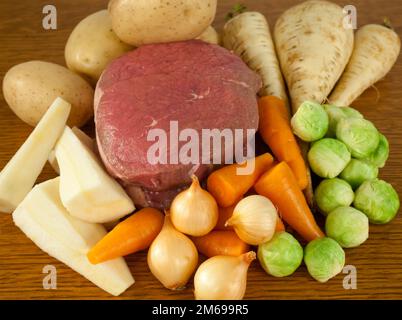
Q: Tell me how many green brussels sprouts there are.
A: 11